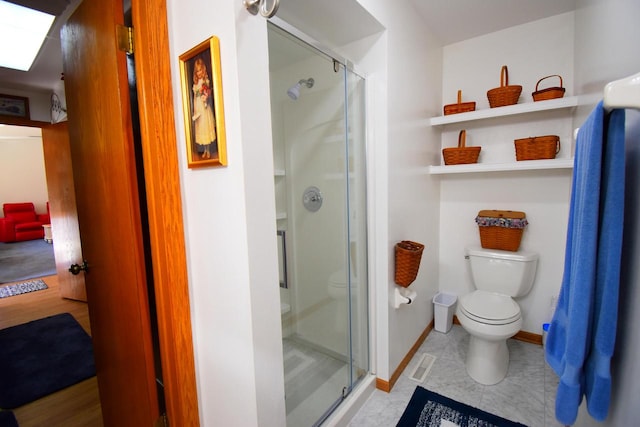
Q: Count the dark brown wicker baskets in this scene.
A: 7